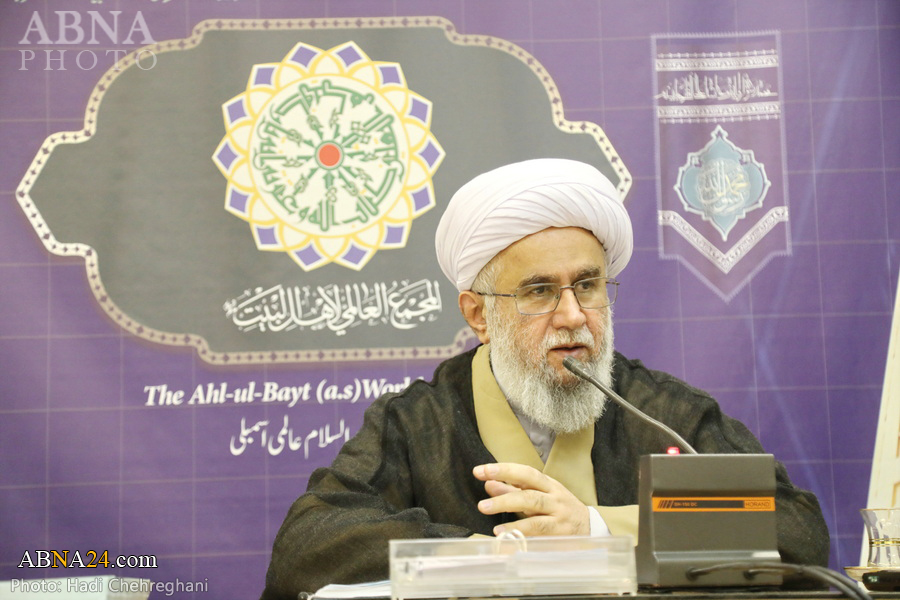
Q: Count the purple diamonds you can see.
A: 14